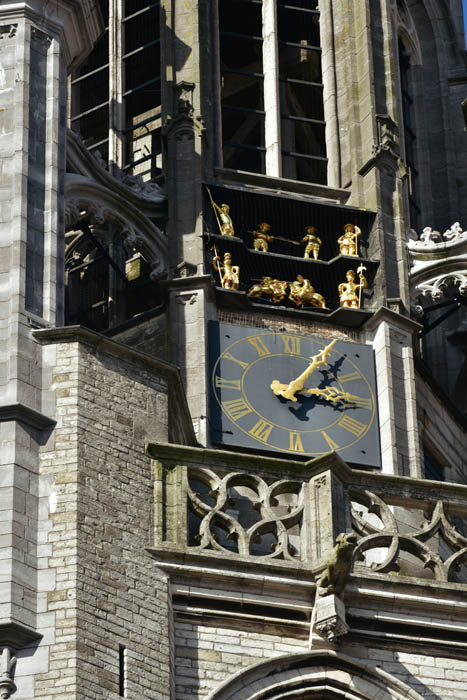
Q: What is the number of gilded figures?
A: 8